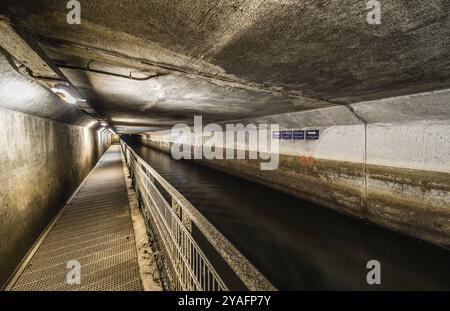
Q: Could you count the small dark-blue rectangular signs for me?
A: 4